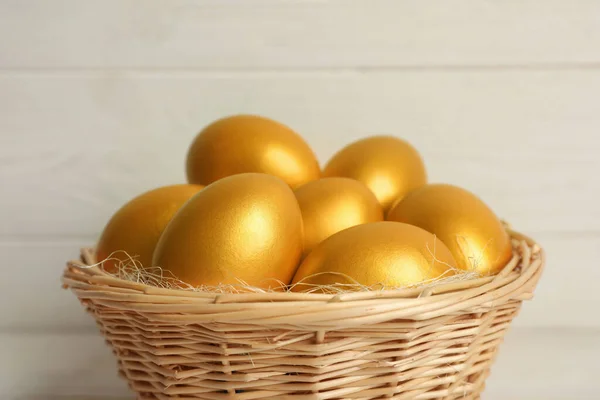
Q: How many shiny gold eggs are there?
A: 7